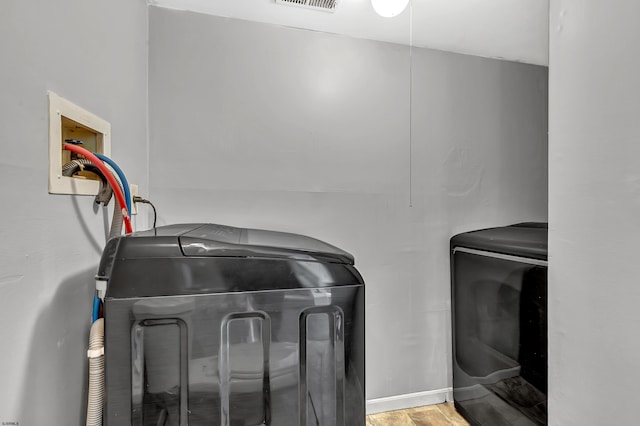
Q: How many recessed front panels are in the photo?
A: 3